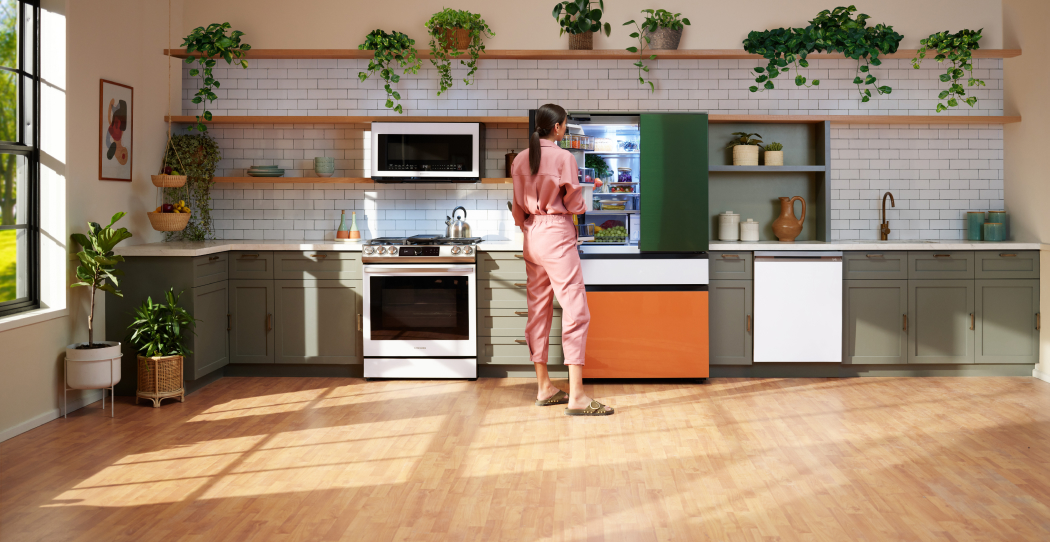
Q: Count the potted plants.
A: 12